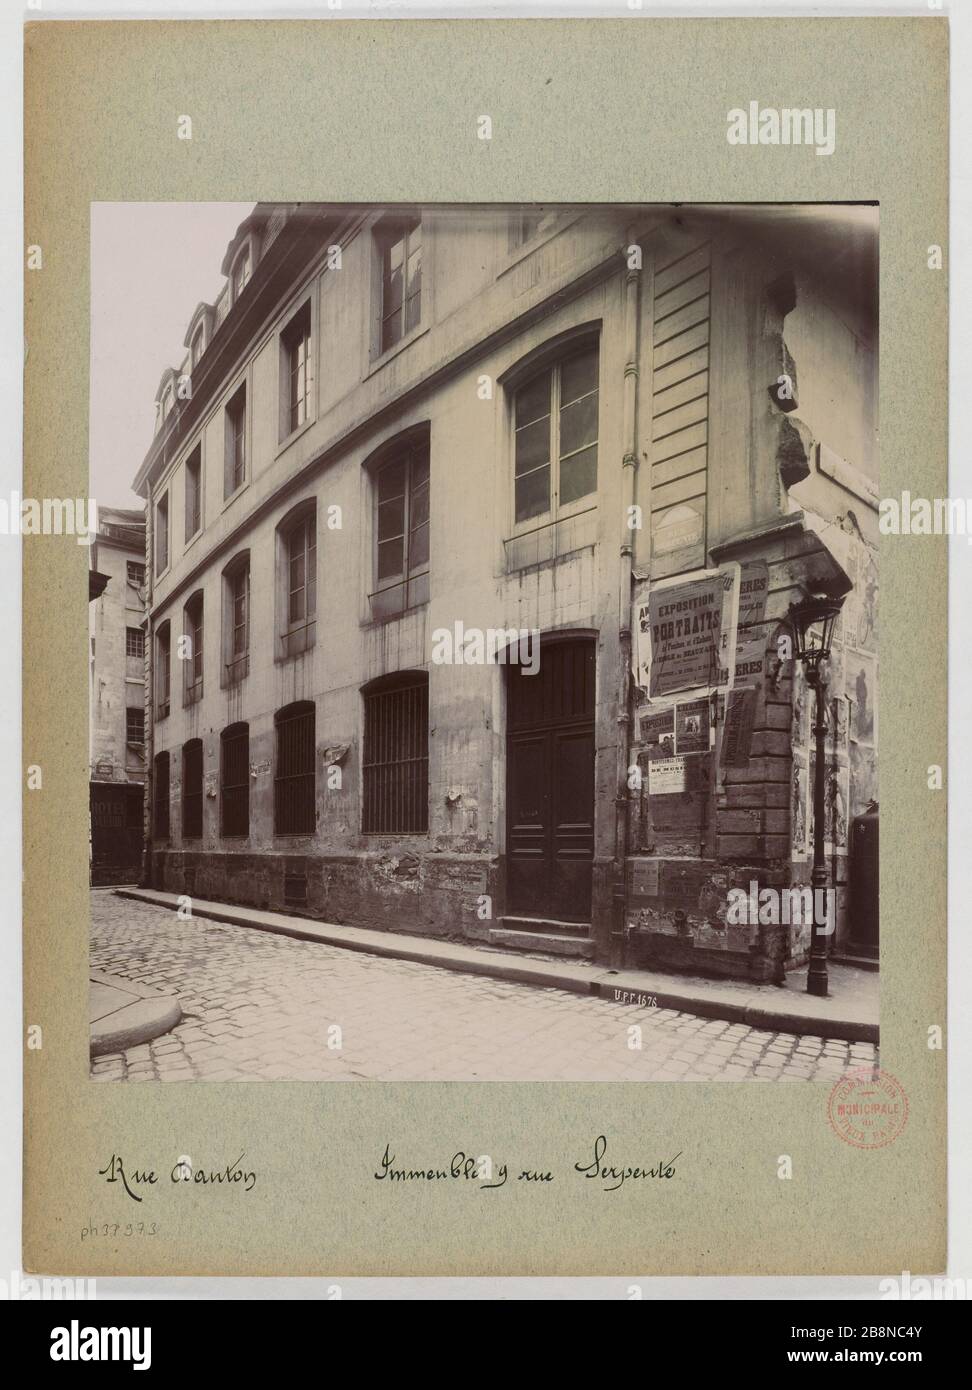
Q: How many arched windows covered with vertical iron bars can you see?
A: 5